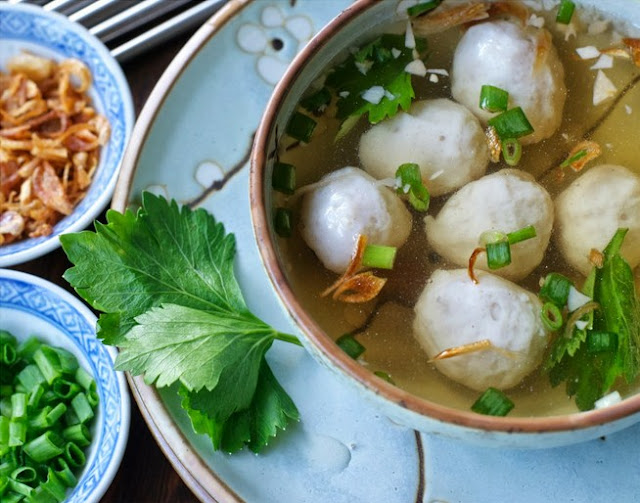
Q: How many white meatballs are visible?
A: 6